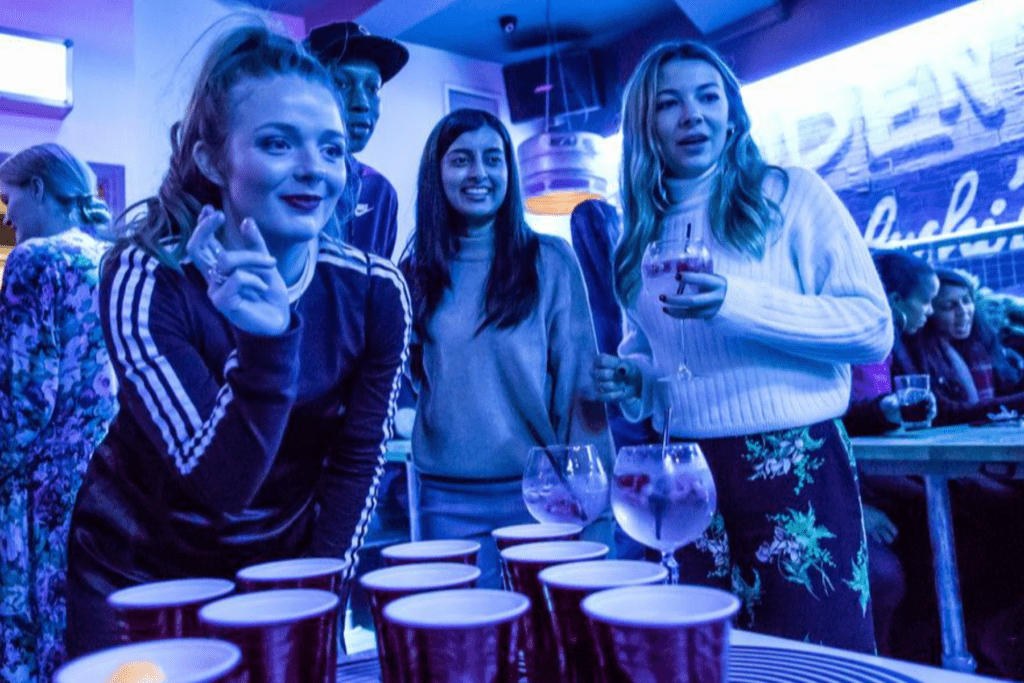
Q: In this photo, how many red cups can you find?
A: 11